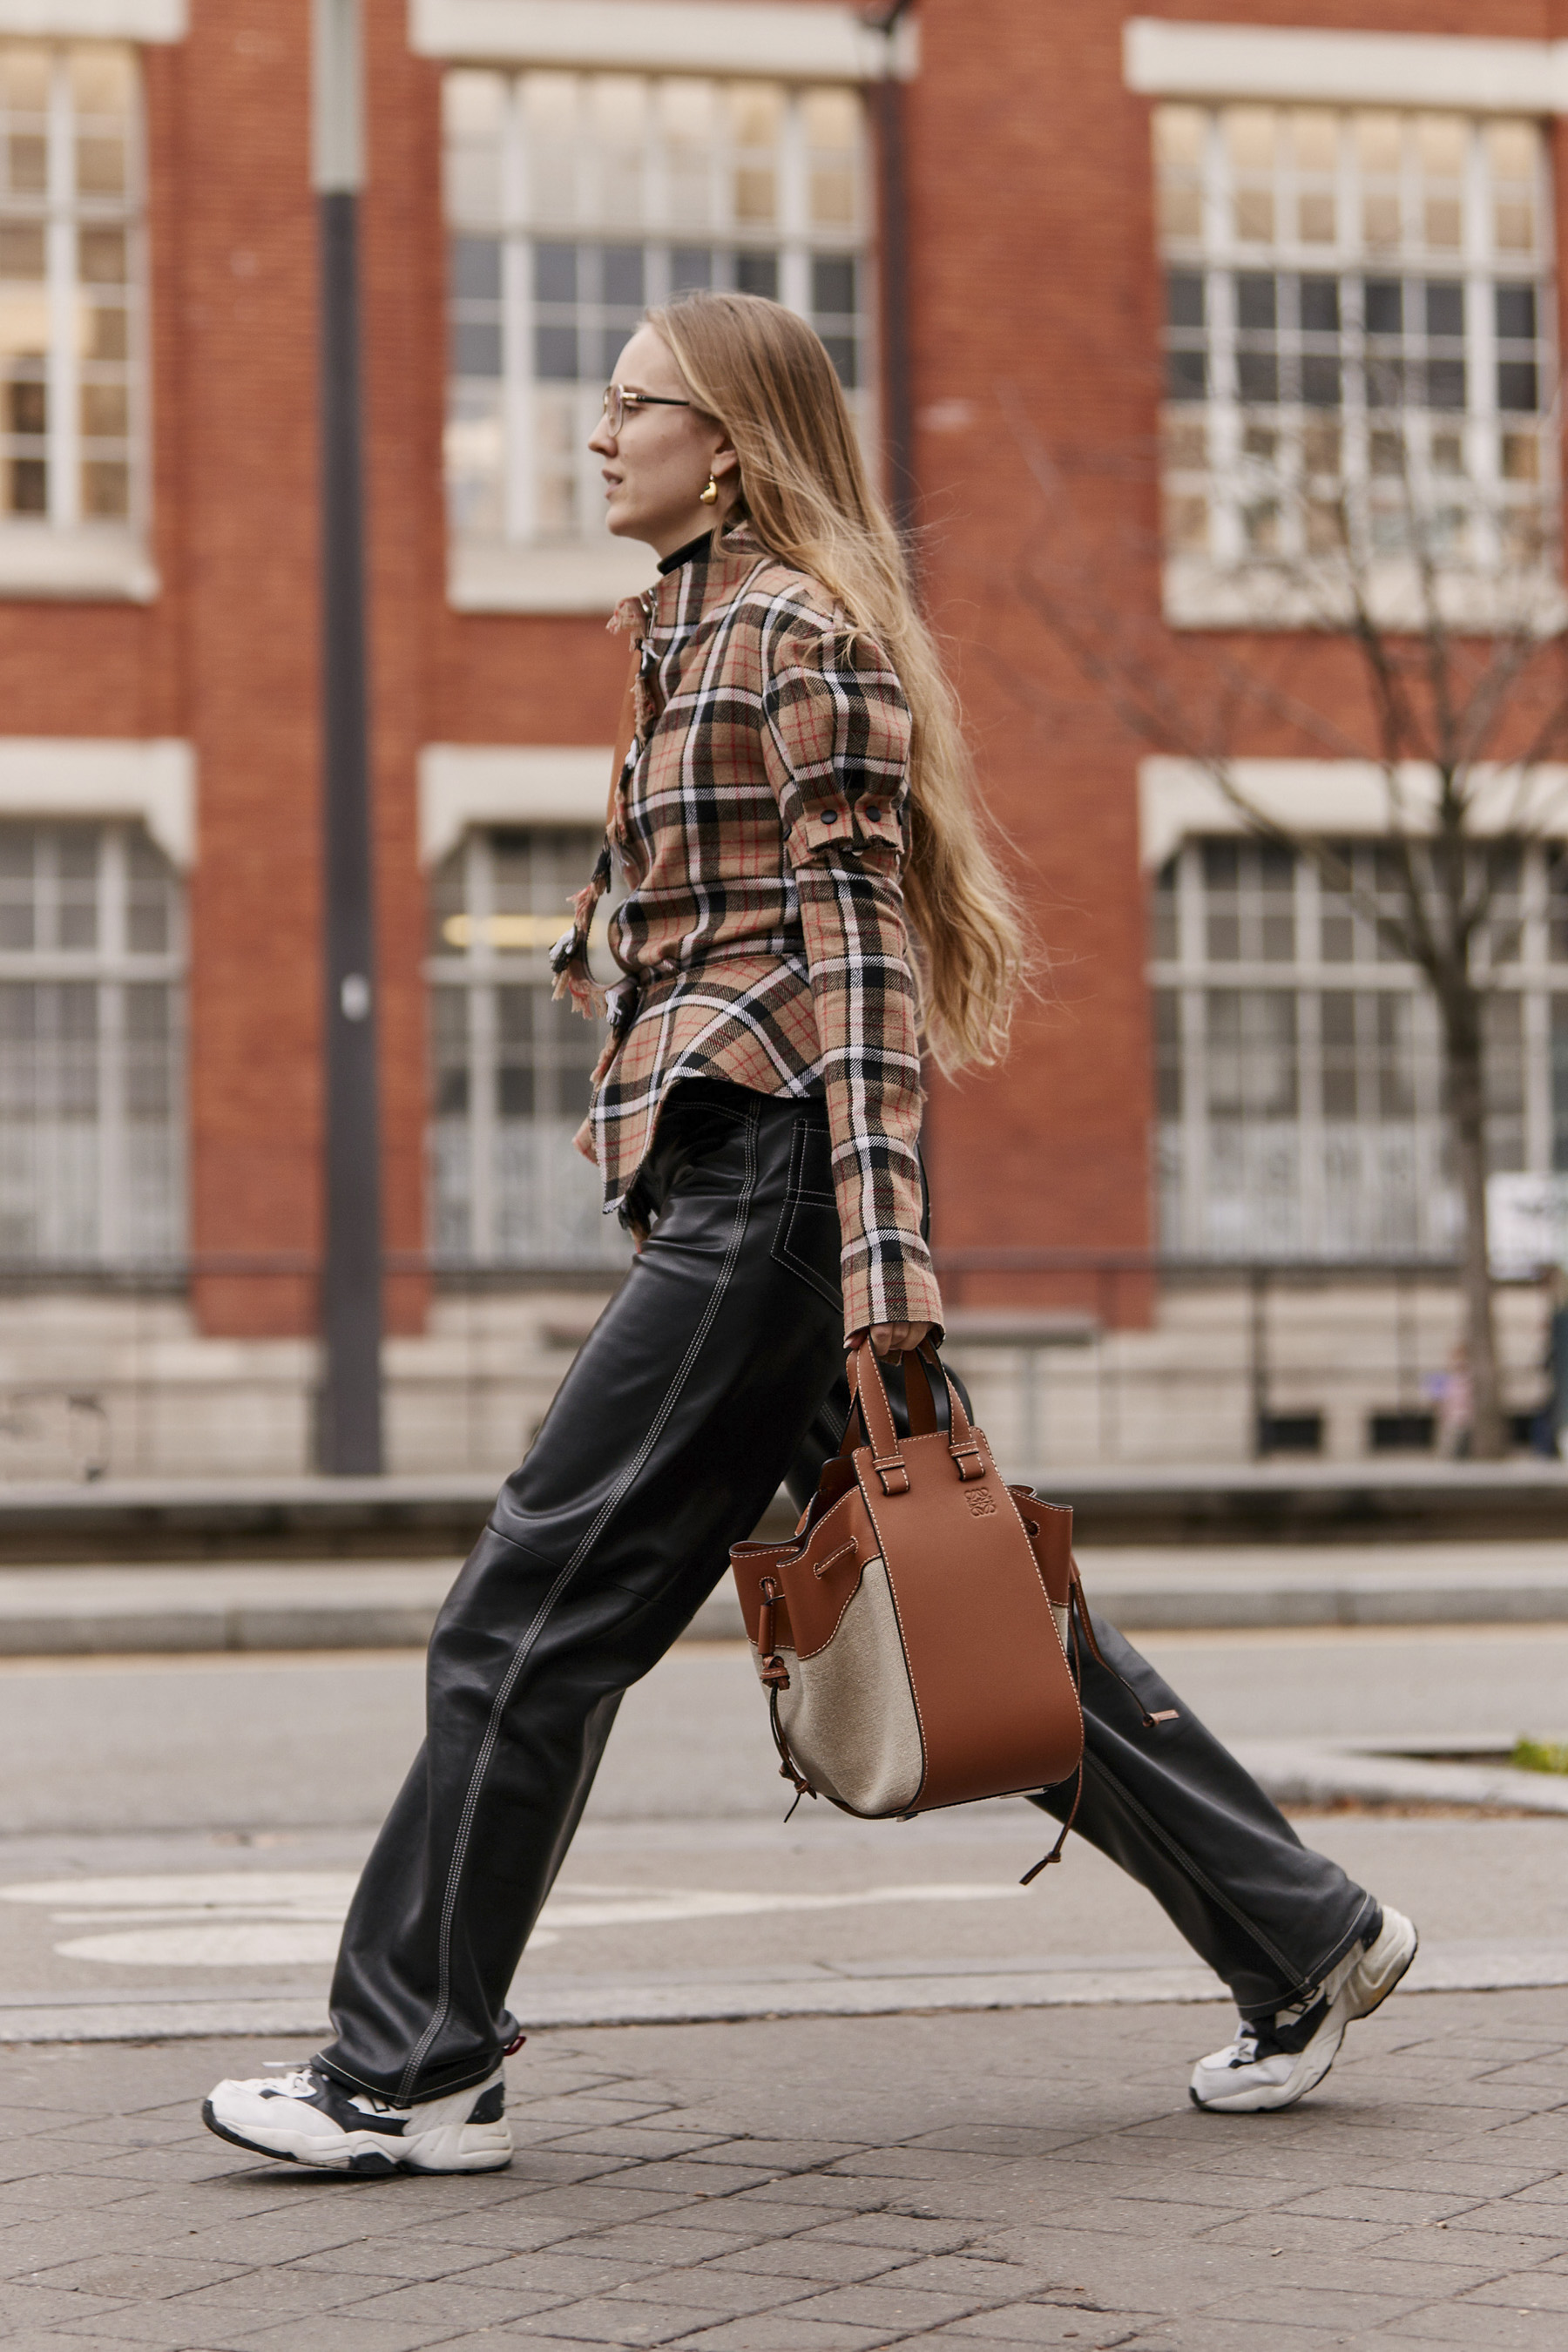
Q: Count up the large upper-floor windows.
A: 3